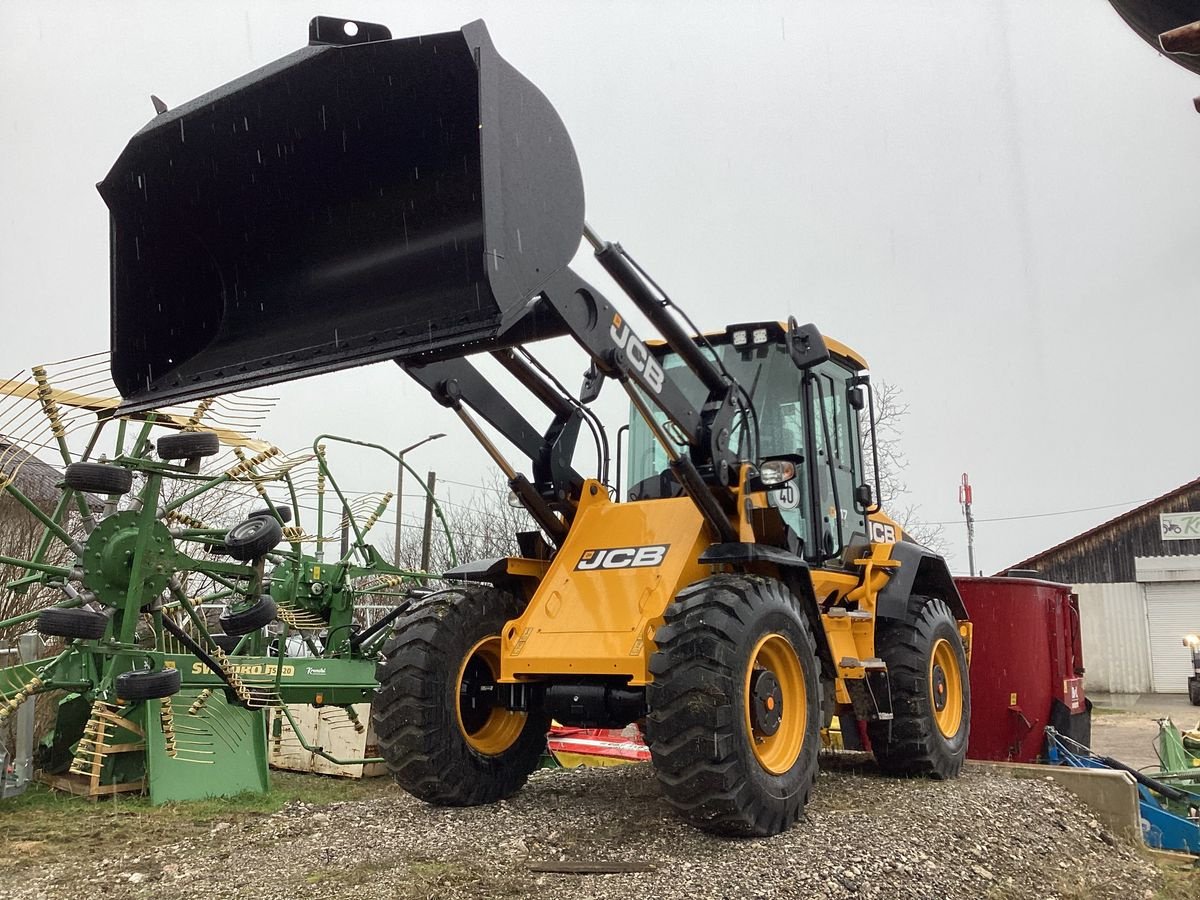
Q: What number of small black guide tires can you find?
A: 7